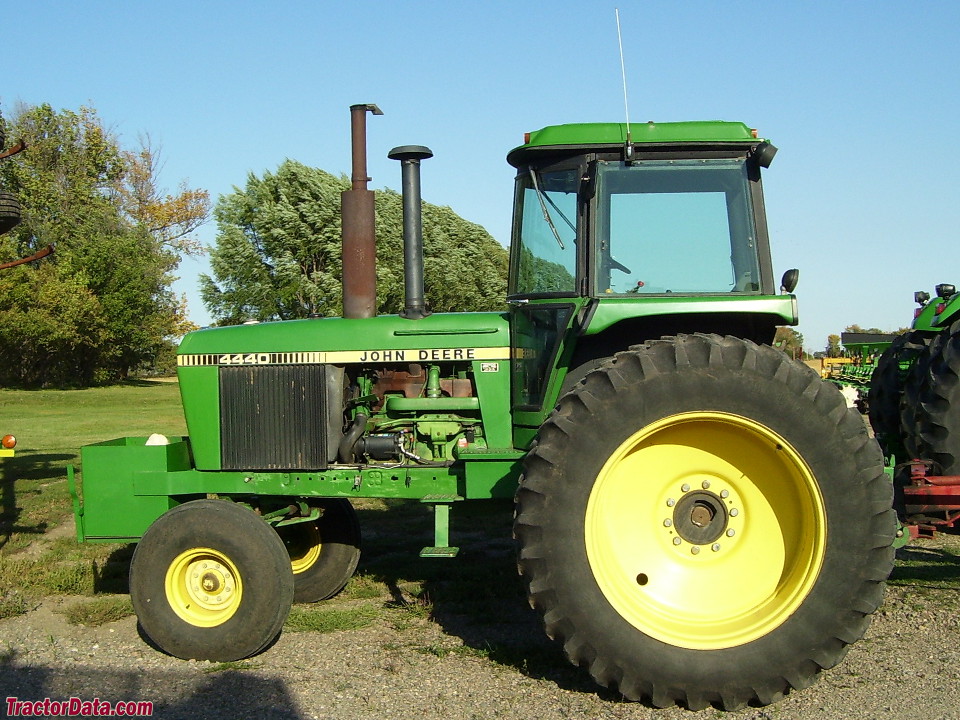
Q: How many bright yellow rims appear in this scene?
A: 3